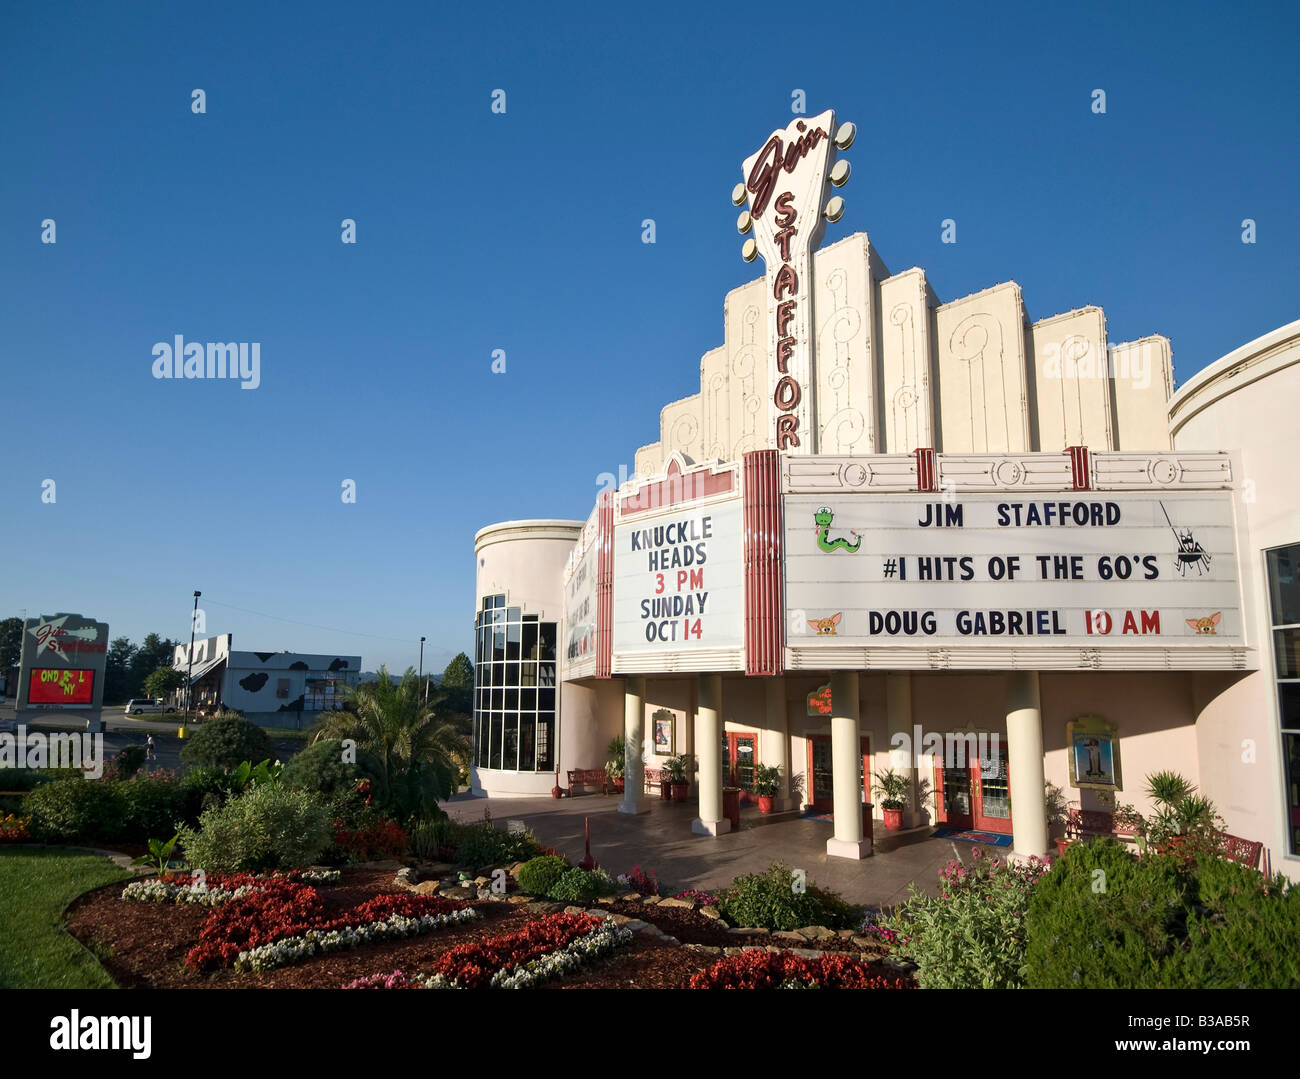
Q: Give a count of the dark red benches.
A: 4